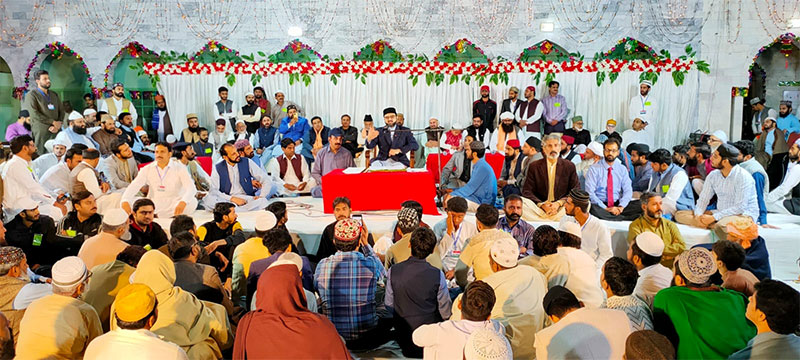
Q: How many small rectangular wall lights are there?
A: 4